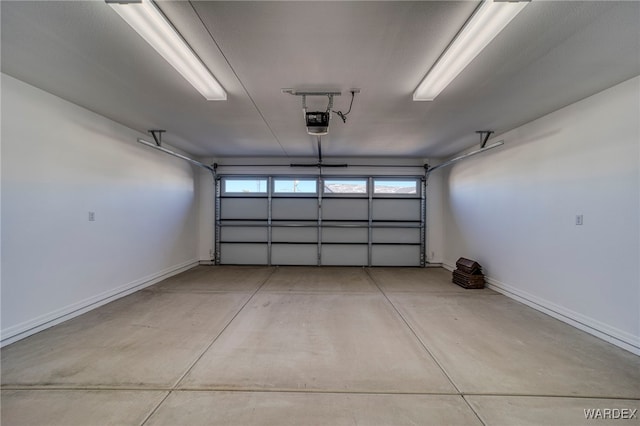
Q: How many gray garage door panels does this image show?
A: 12